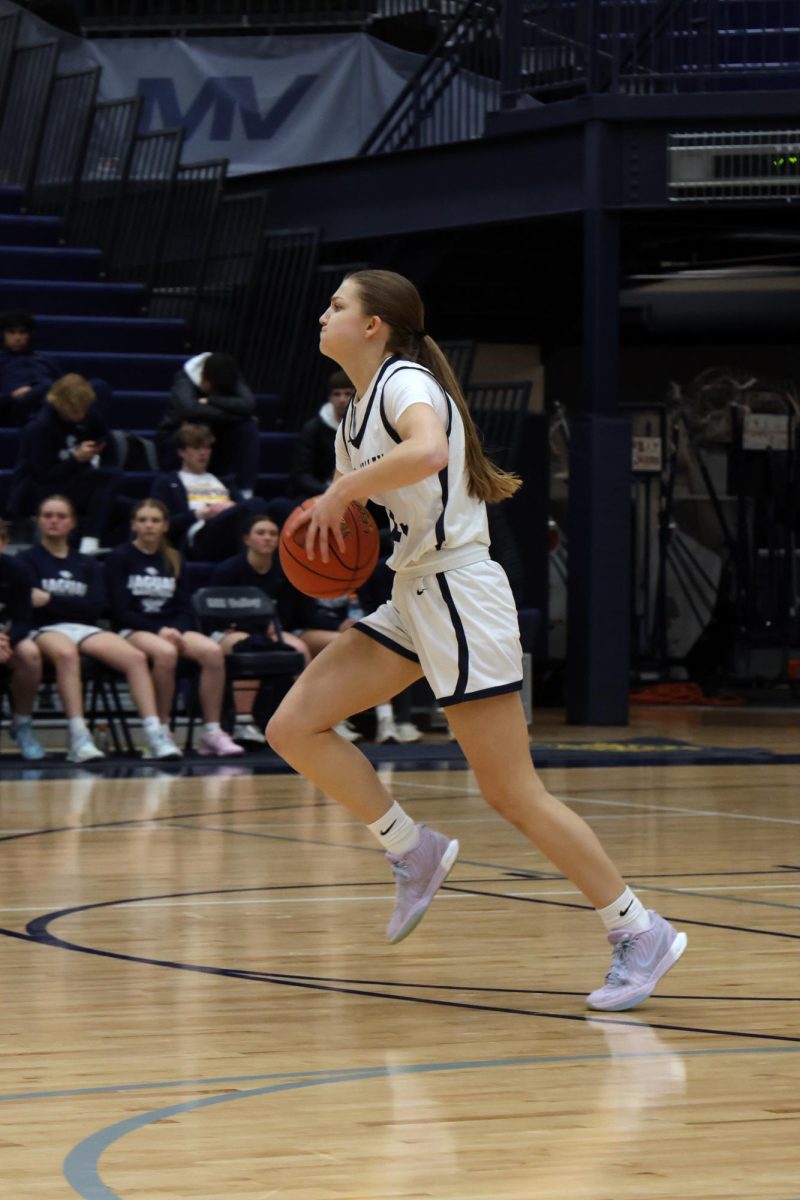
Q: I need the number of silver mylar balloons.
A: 0